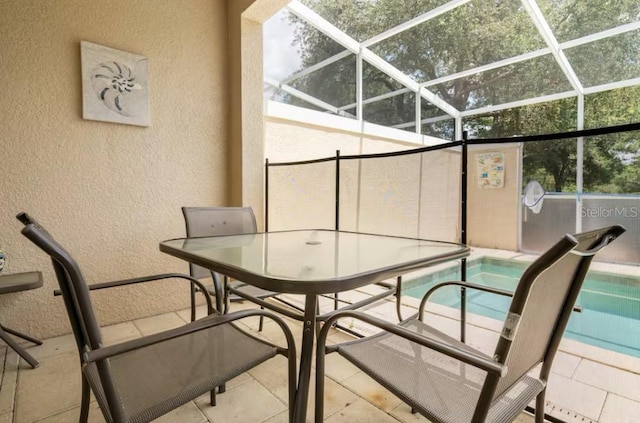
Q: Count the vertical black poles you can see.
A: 3